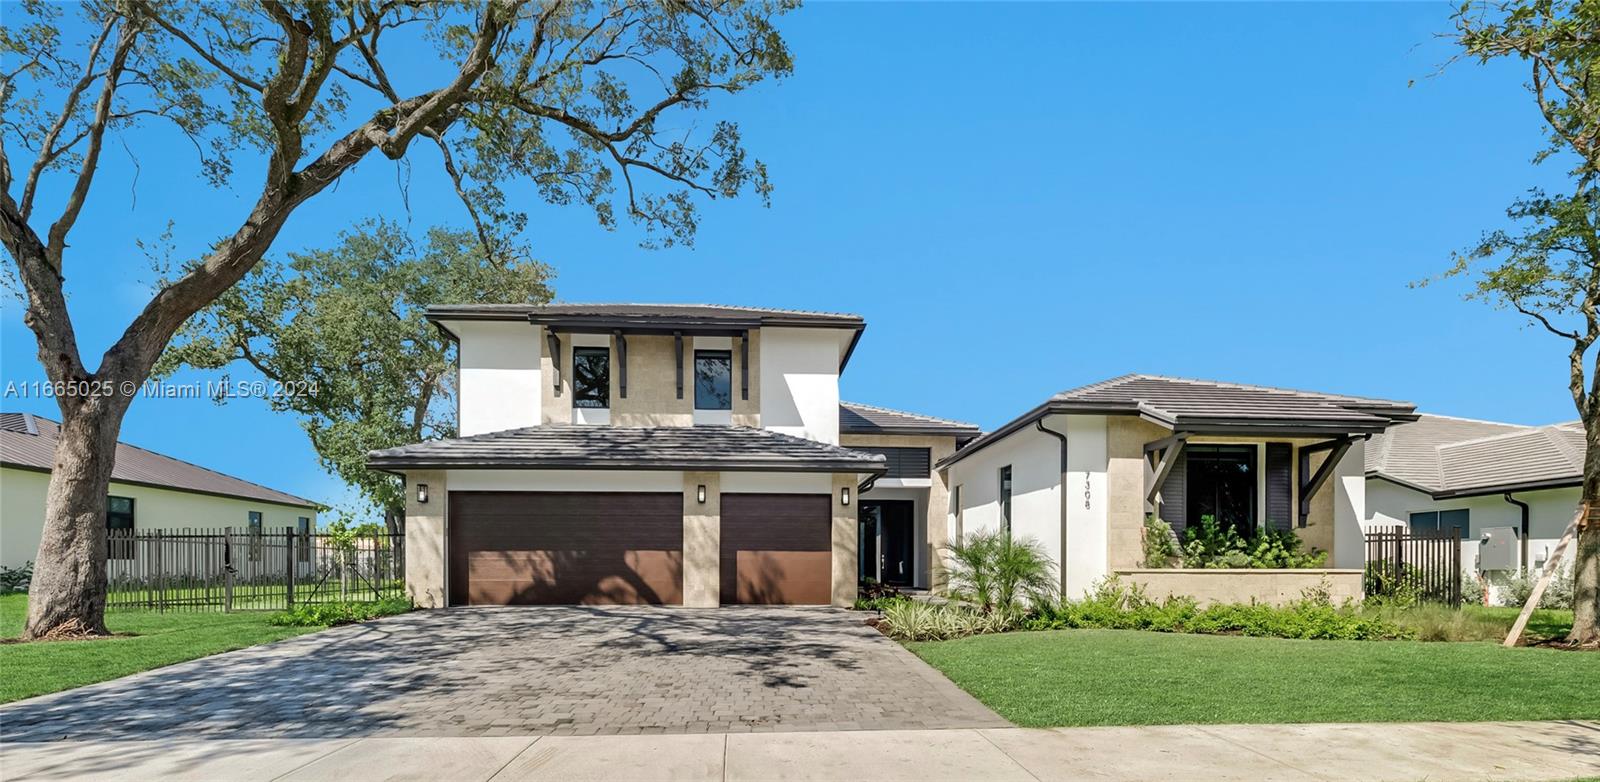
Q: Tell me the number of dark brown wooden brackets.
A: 6